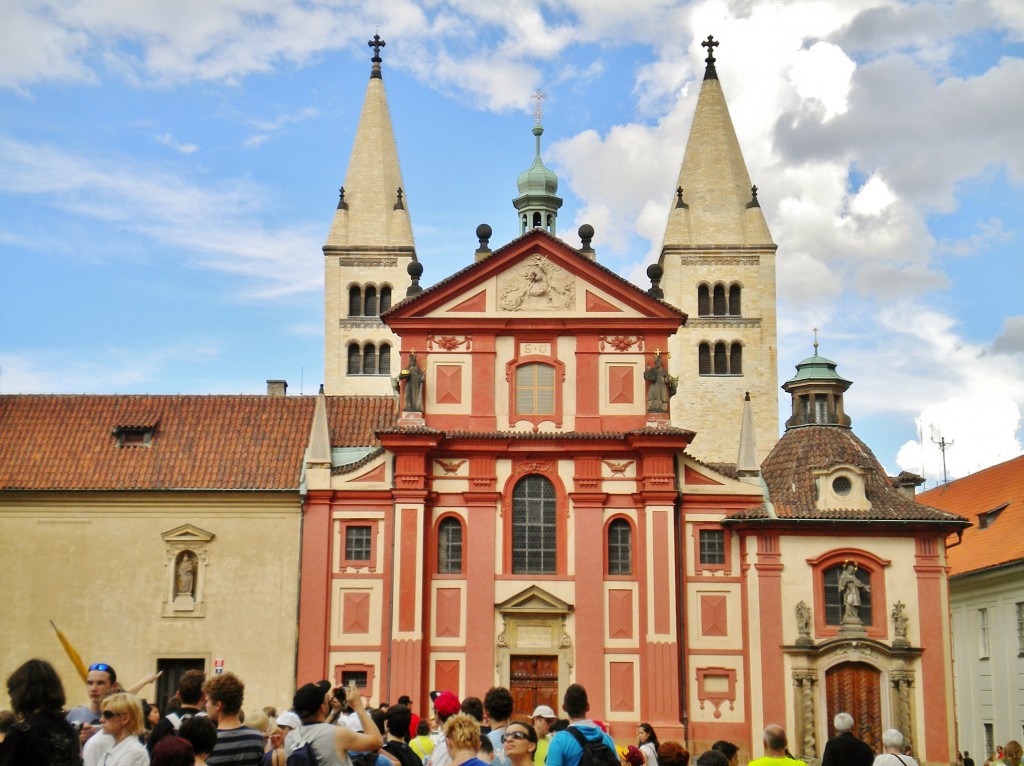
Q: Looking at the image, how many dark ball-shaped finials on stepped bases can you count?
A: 4